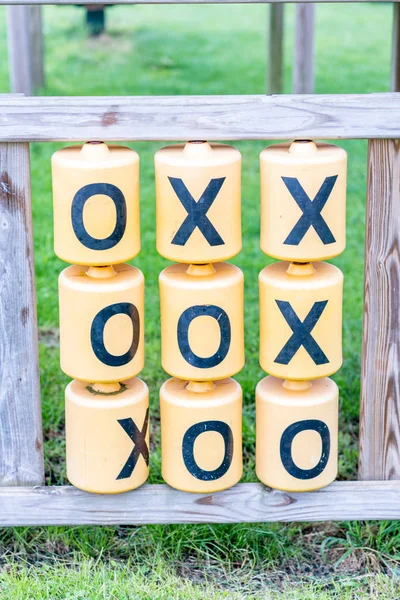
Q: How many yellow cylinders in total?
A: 9